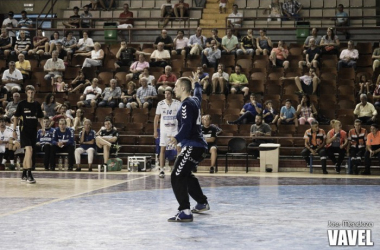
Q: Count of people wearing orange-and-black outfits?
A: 4